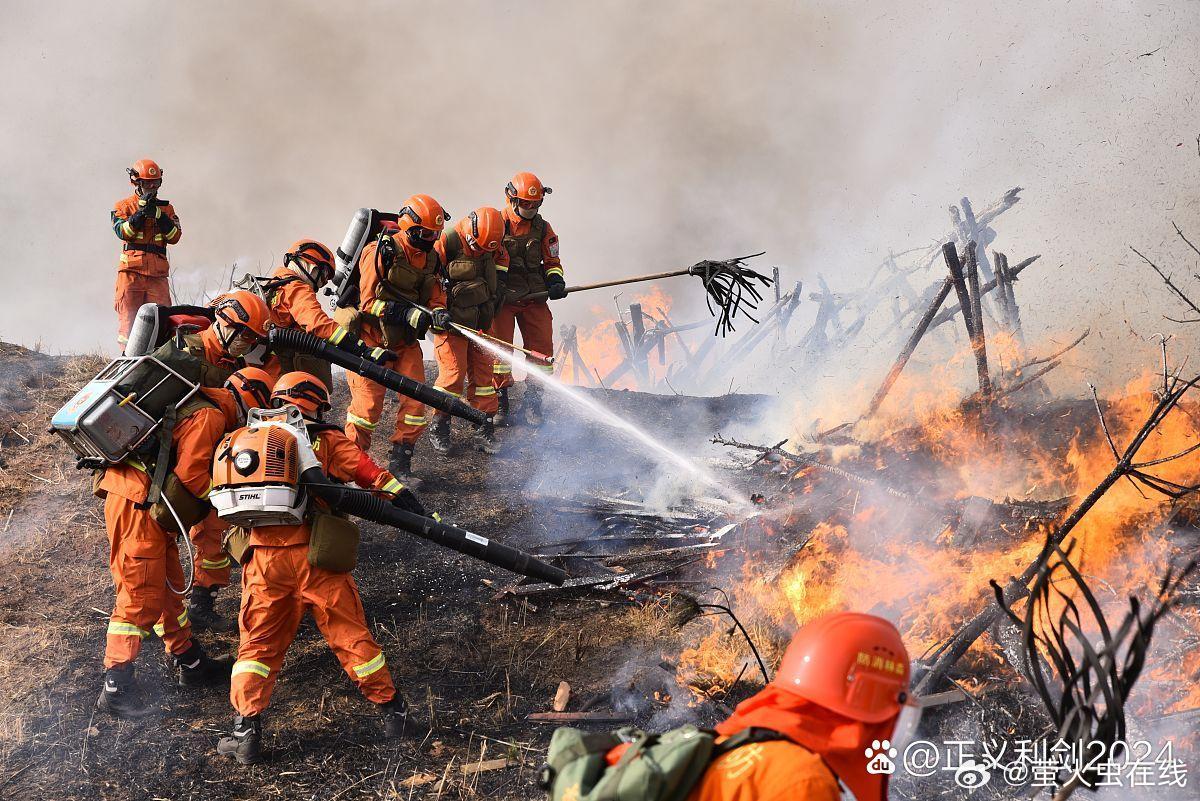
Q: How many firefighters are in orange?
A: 9